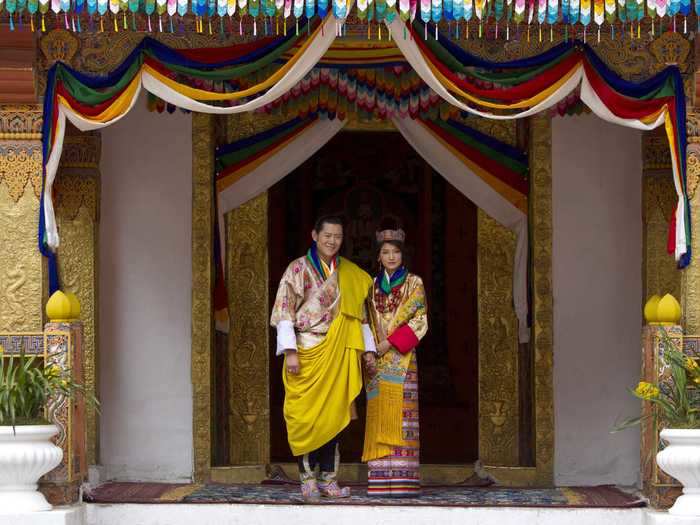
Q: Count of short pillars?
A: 2